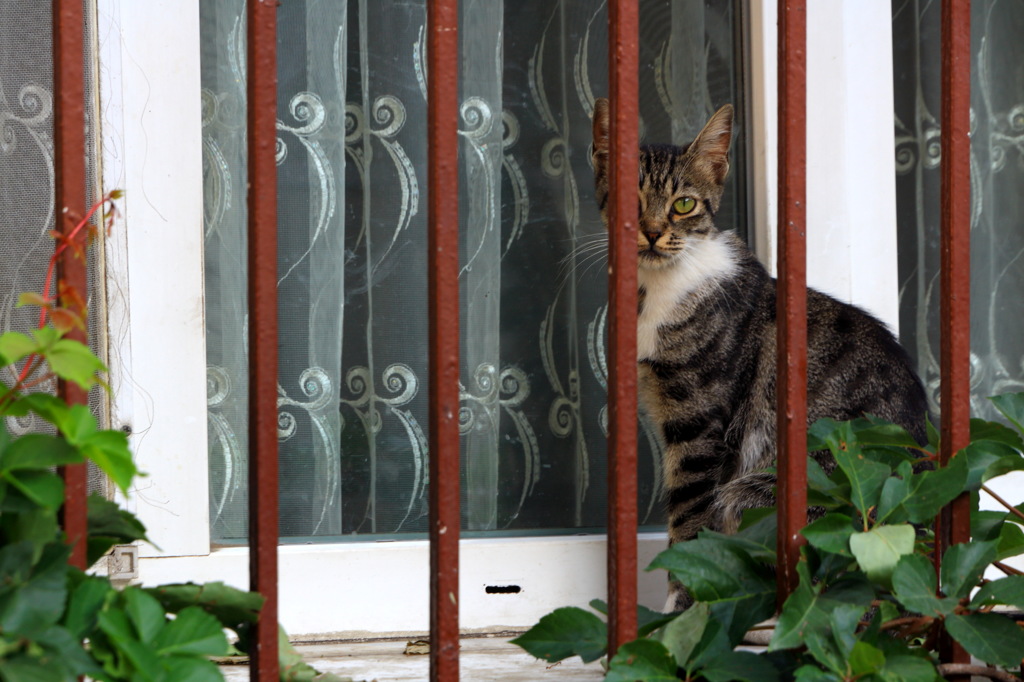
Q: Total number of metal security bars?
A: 6